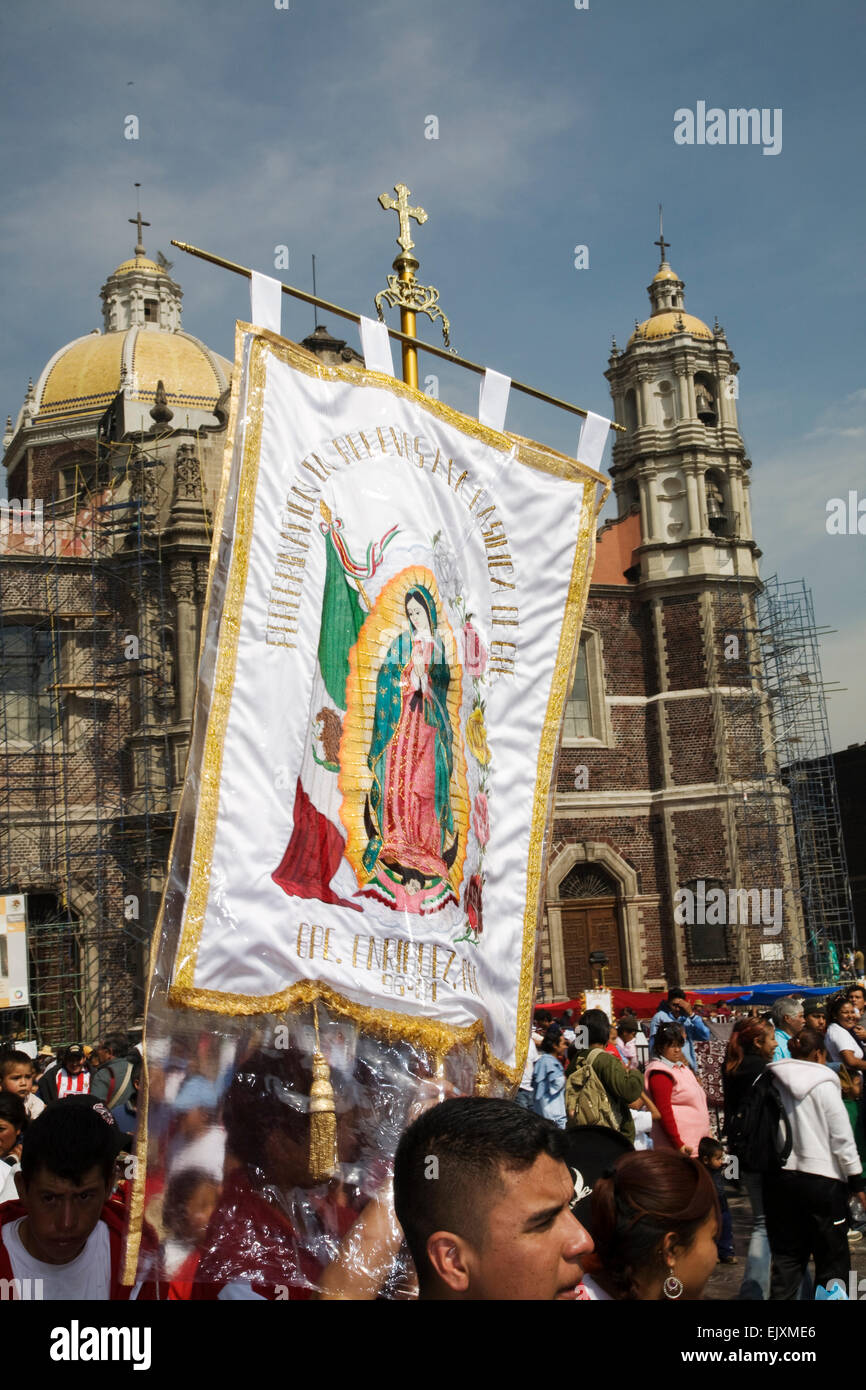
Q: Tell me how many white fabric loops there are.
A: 4